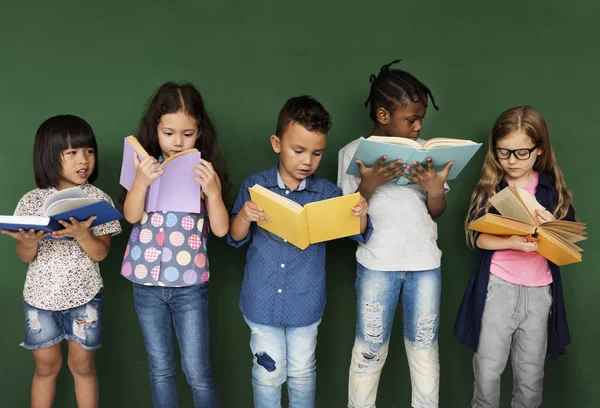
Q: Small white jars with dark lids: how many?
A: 0